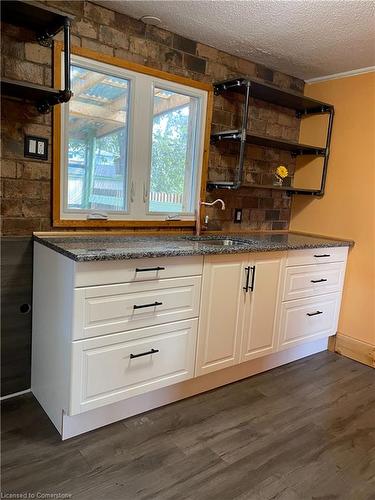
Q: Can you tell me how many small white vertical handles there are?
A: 2